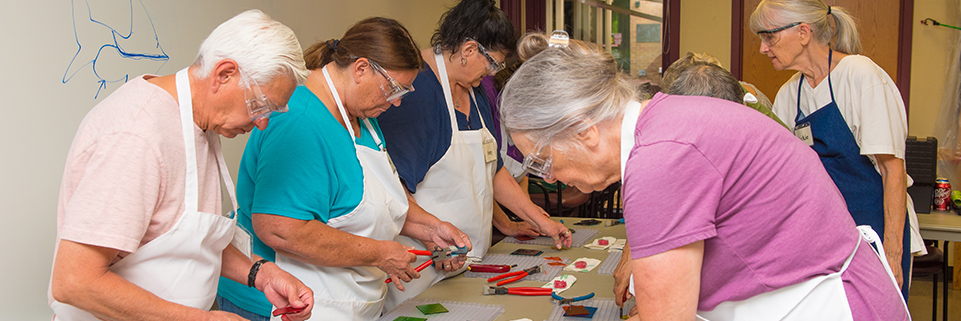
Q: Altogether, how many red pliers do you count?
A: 3